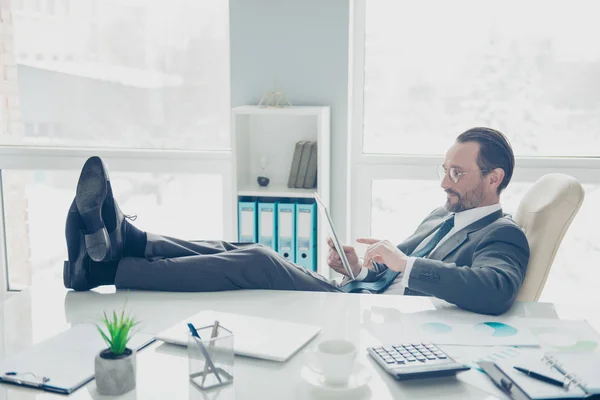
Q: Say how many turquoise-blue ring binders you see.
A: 4